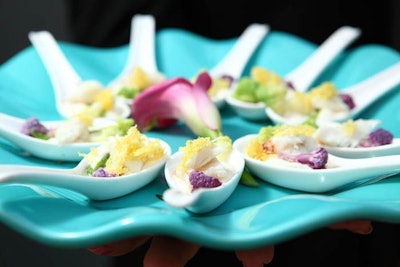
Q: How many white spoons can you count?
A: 10